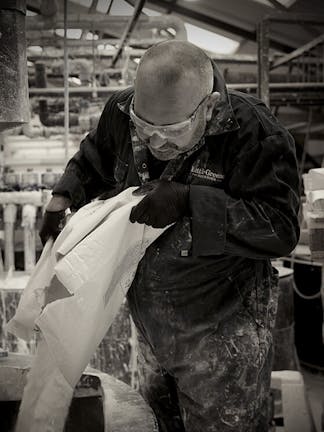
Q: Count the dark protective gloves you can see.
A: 2